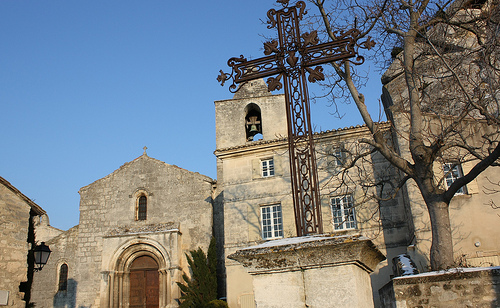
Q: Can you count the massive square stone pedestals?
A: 1